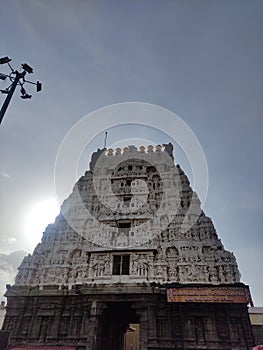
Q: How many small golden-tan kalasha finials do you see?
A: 6